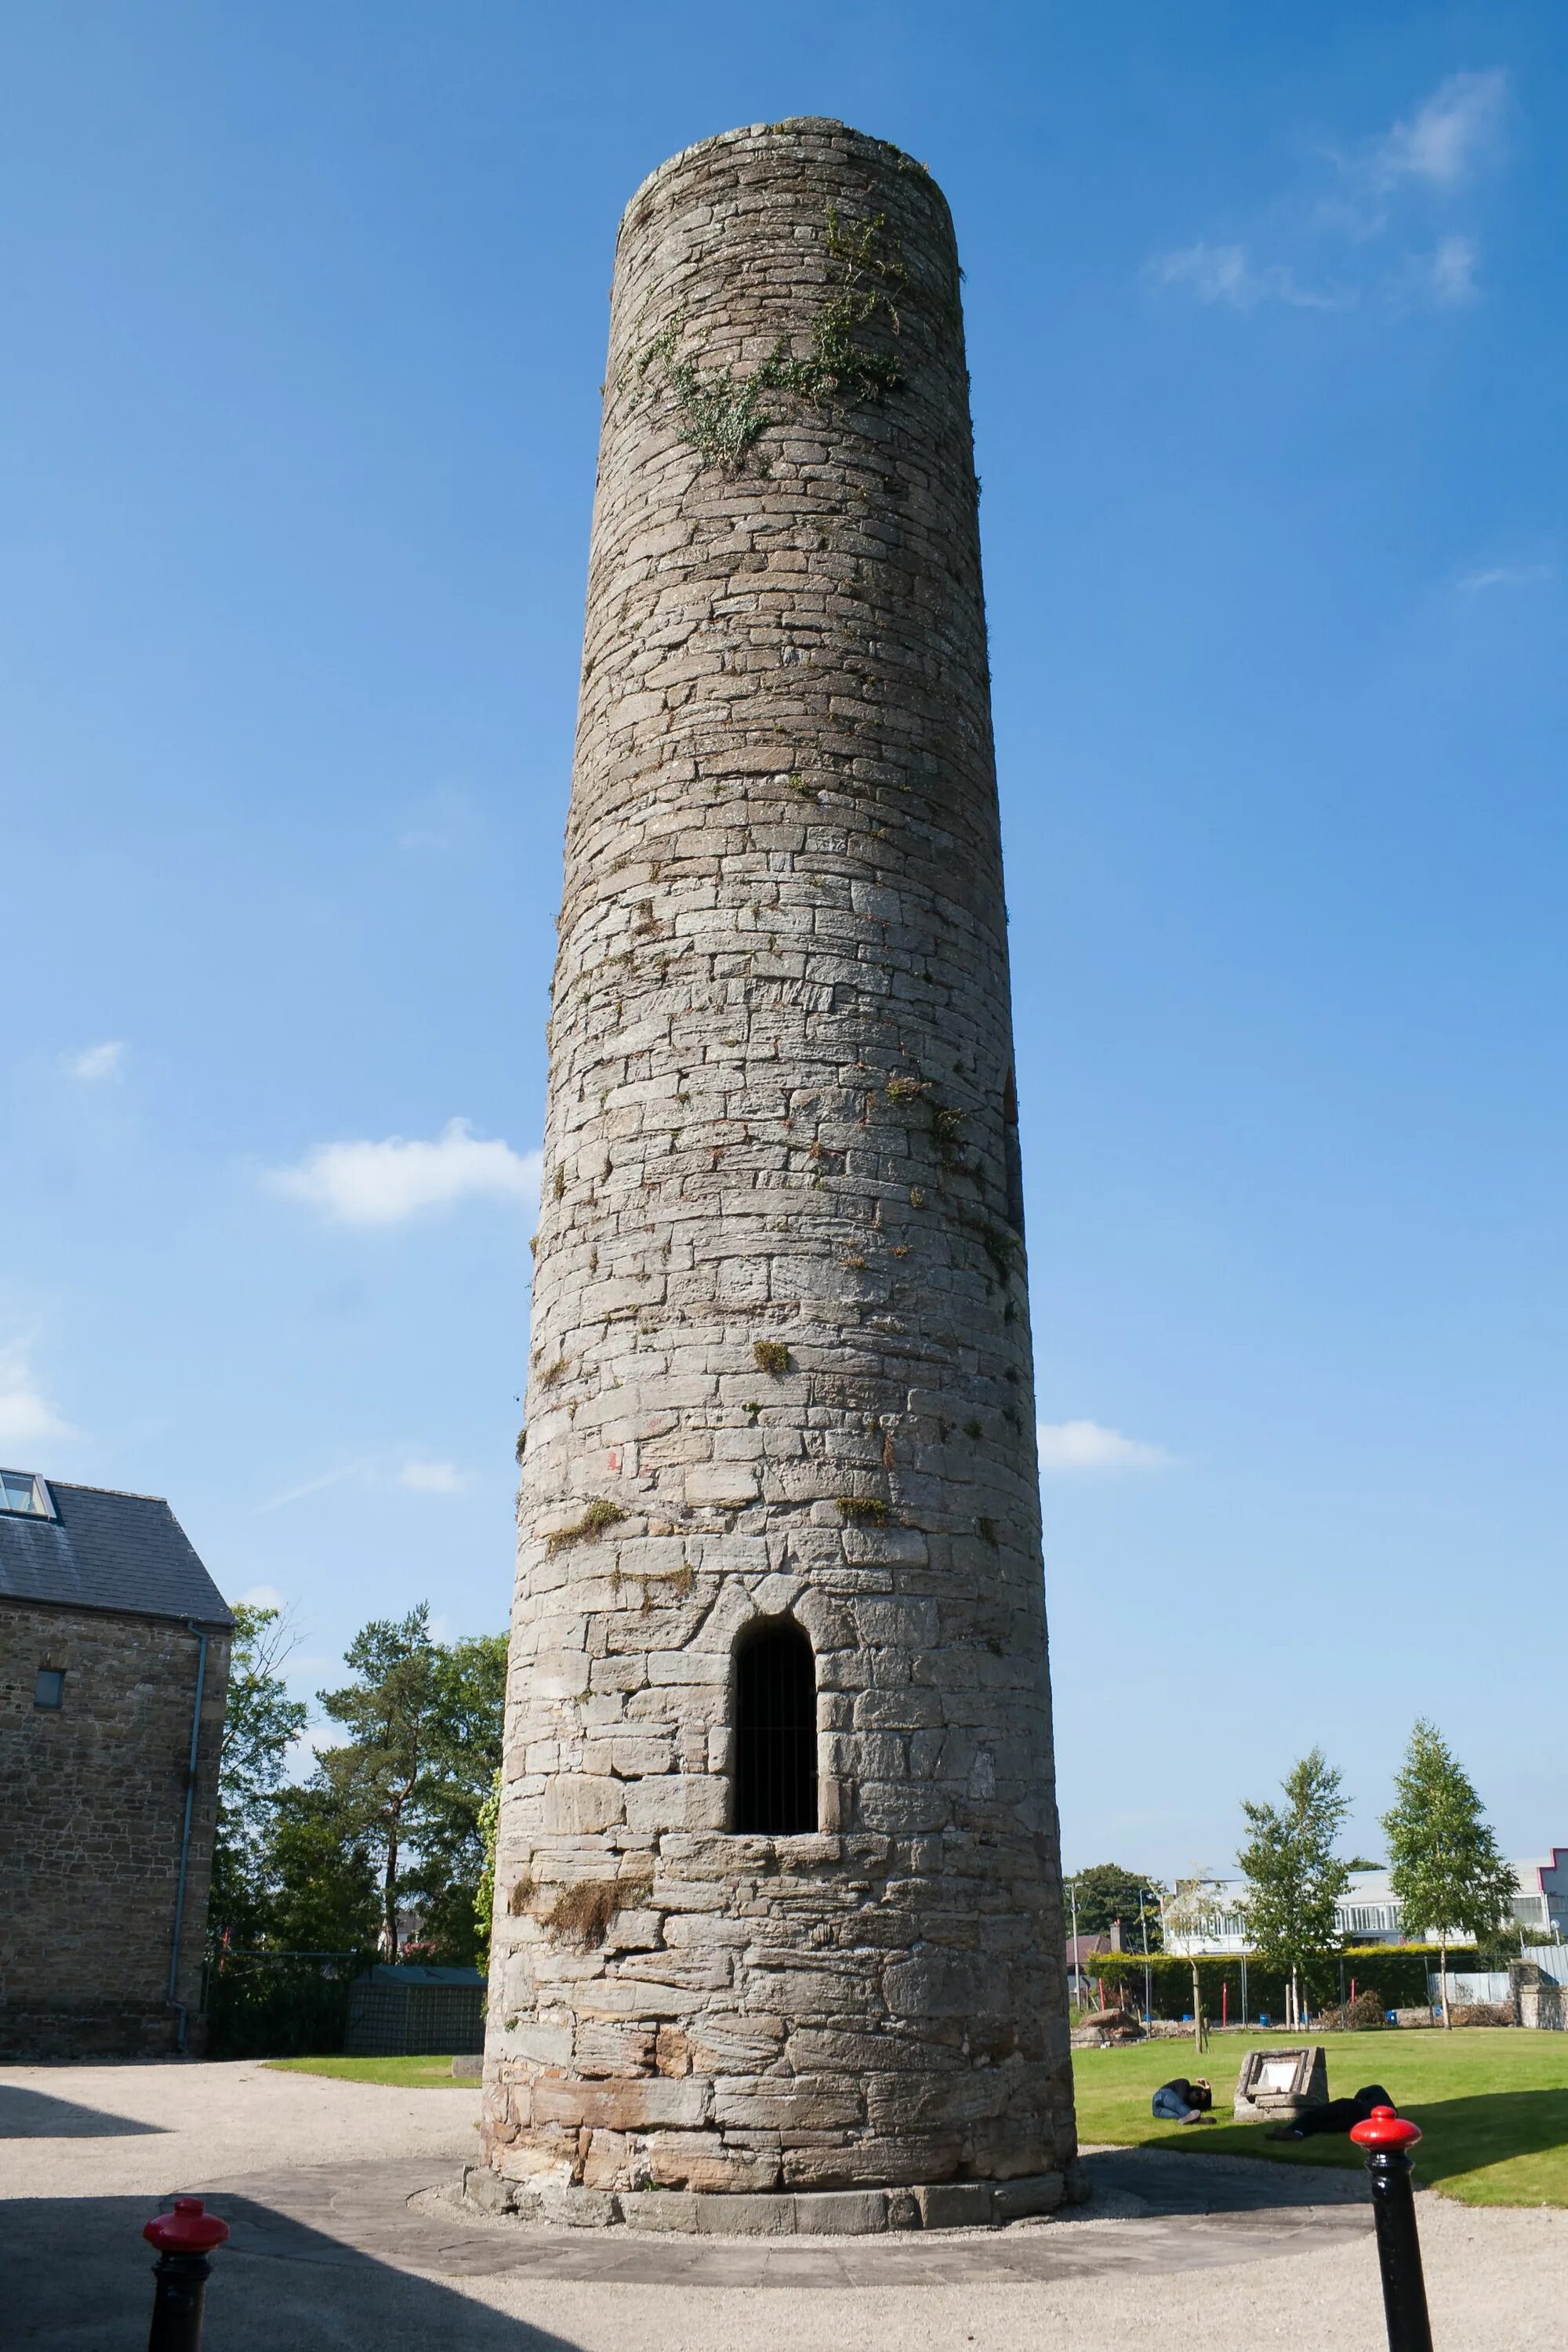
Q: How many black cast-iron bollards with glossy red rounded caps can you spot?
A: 2